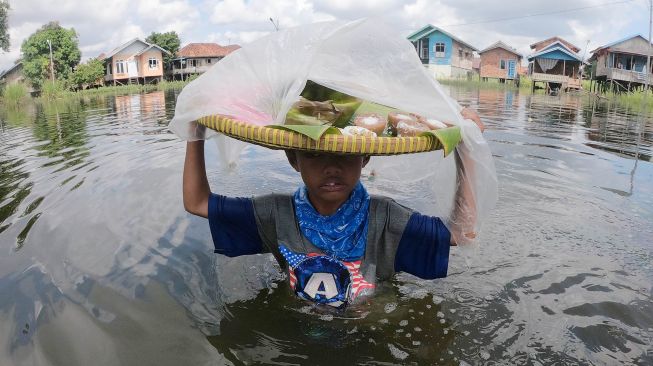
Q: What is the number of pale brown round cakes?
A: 4